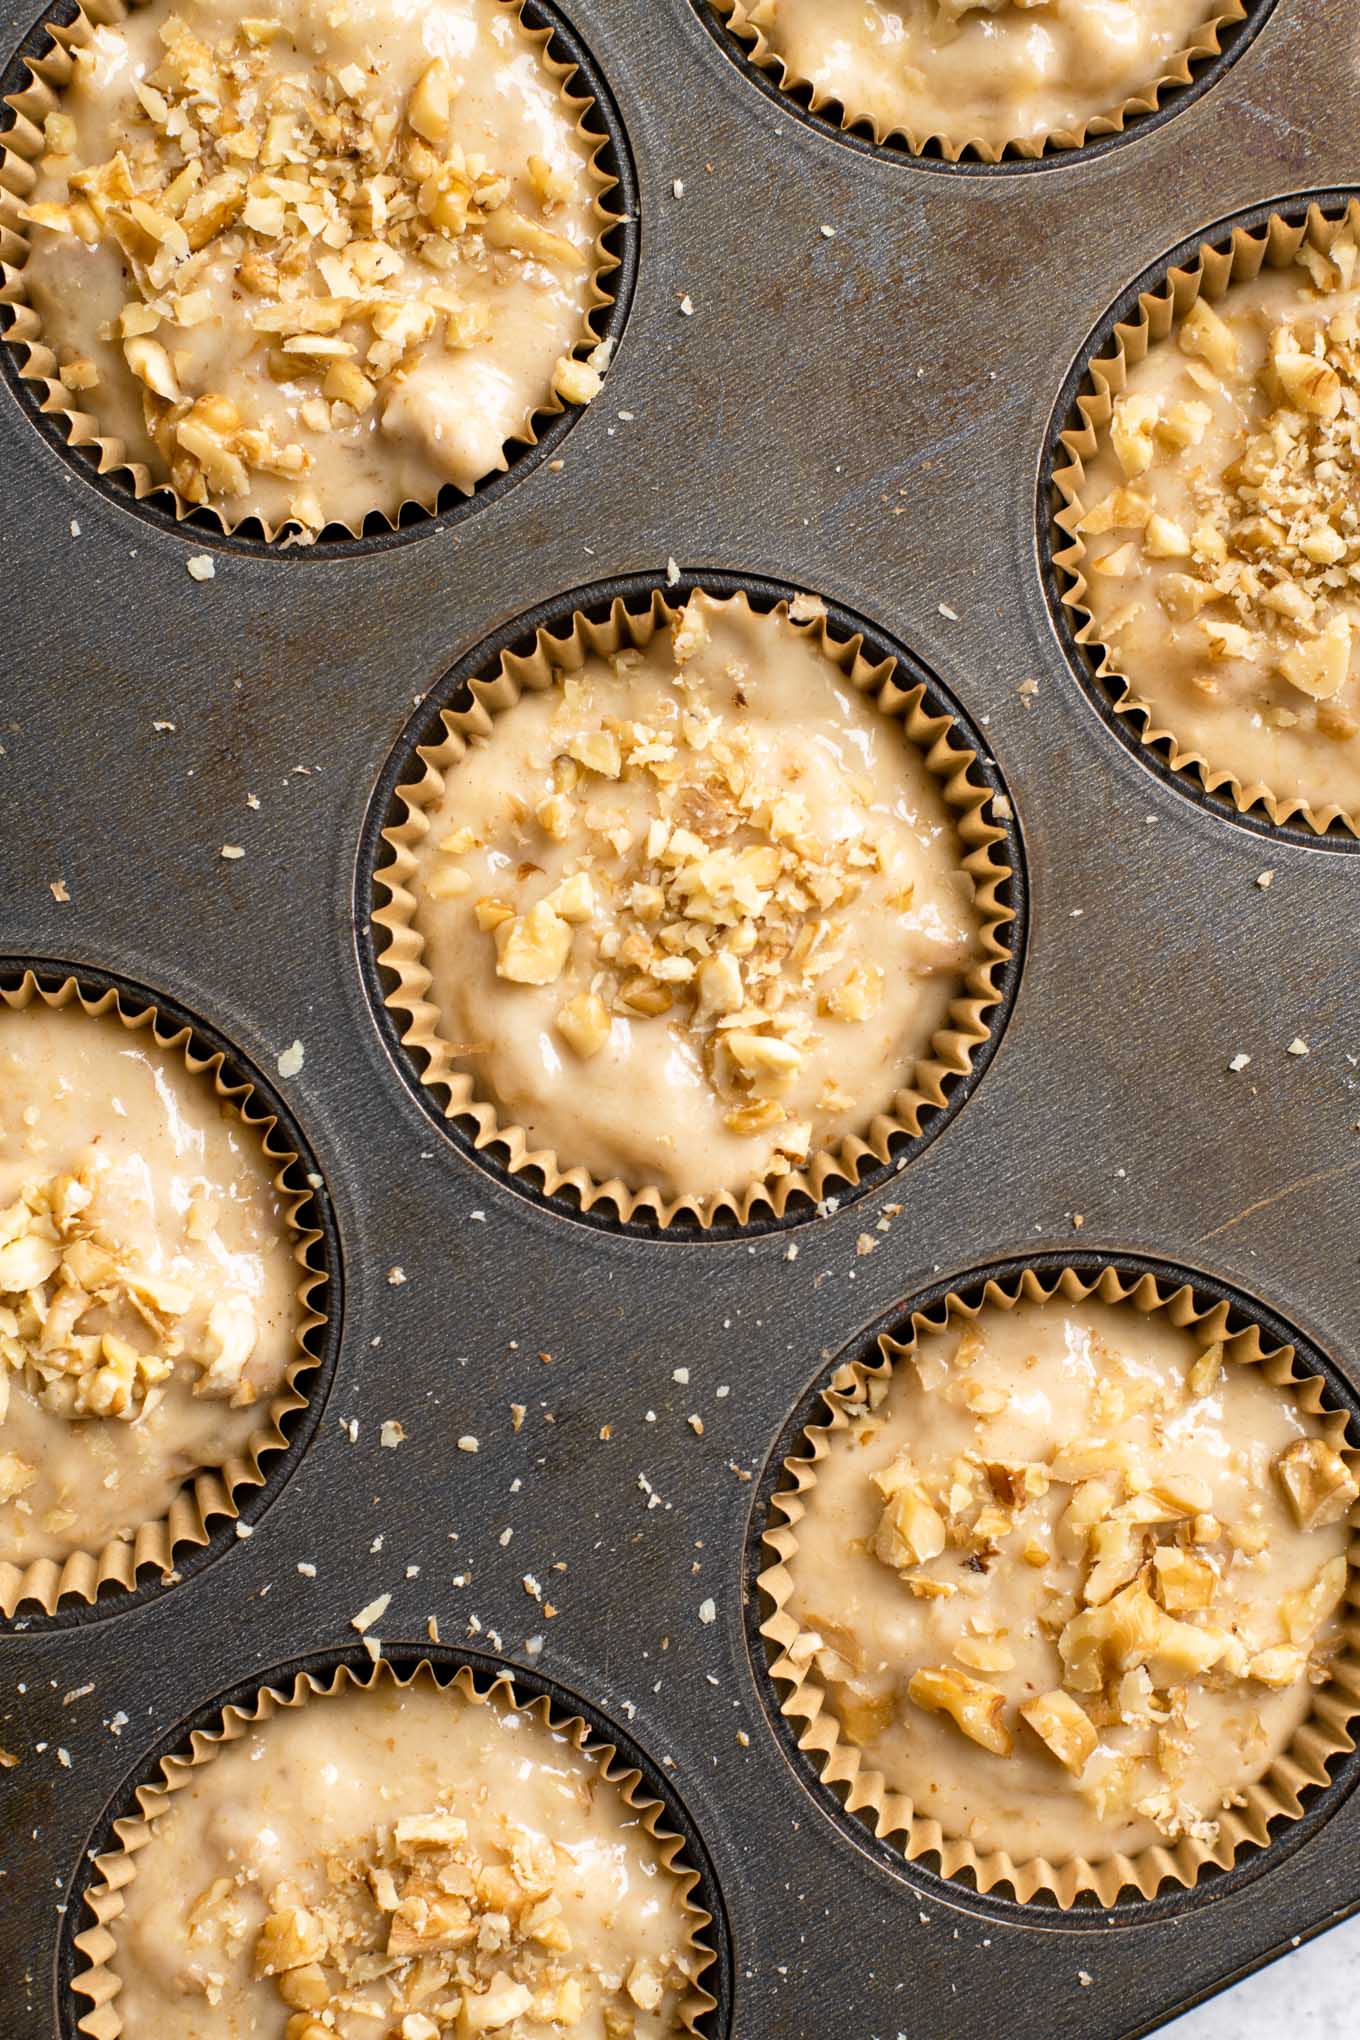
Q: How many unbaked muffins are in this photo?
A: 7